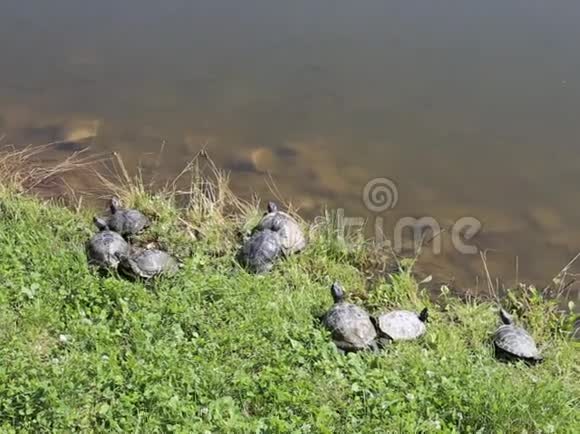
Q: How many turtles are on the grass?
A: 8